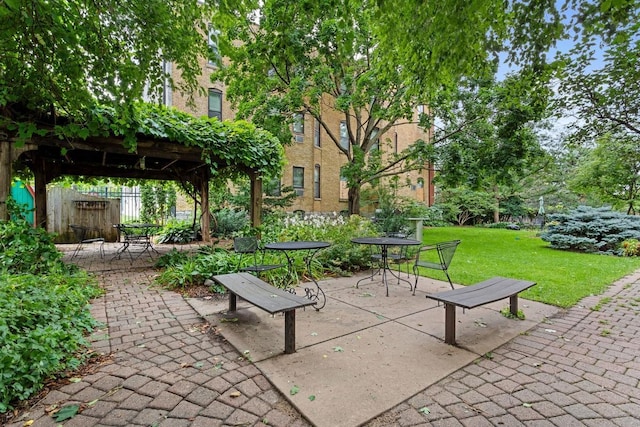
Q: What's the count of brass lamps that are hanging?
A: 0